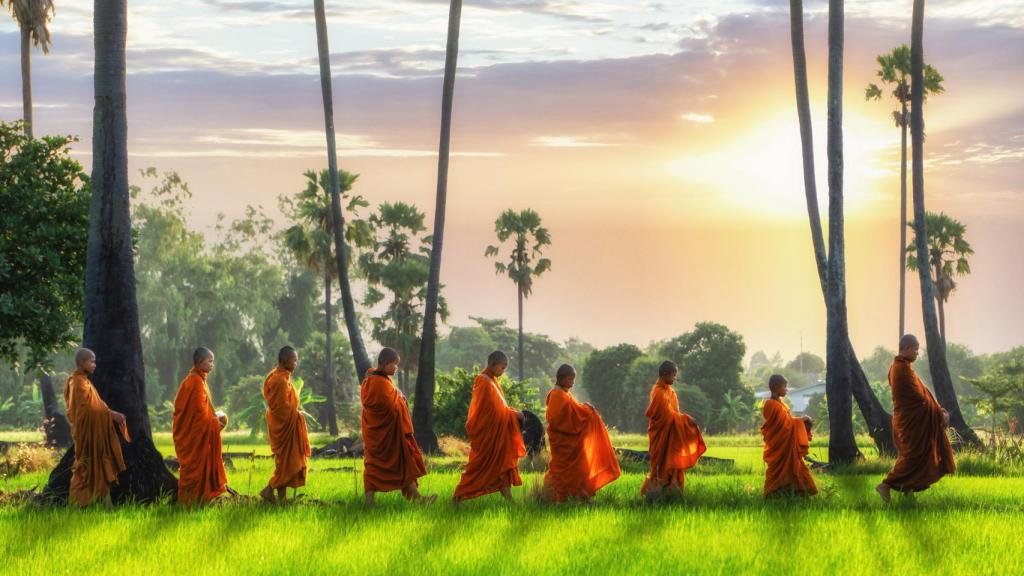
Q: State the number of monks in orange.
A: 9